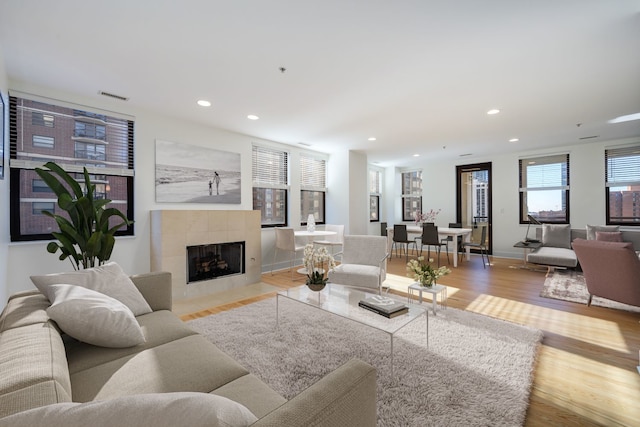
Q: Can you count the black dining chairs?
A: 6